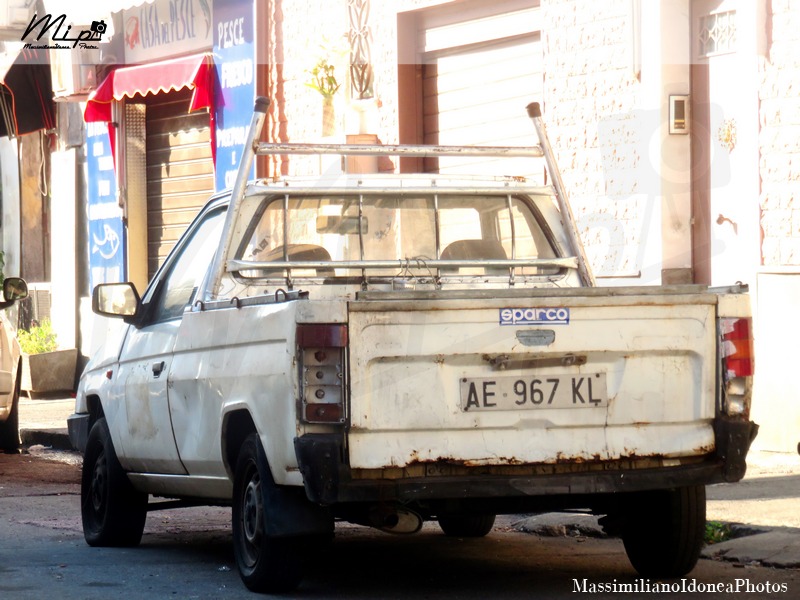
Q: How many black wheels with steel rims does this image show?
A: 2